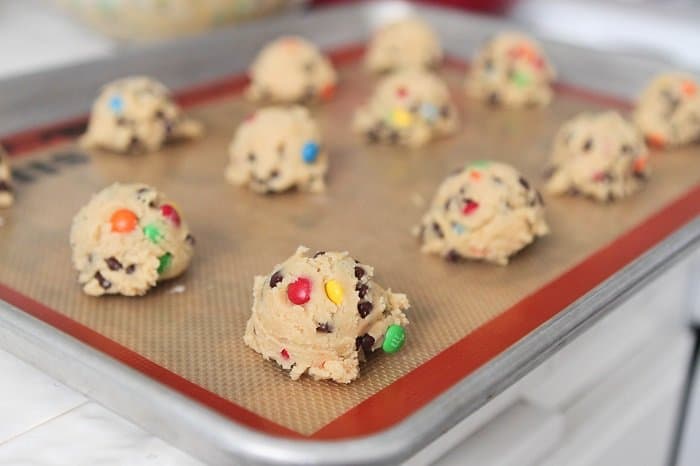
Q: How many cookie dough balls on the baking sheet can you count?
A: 12